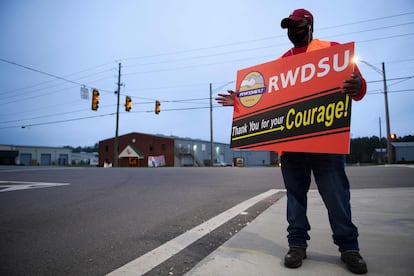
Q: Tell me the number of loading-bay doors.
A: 3